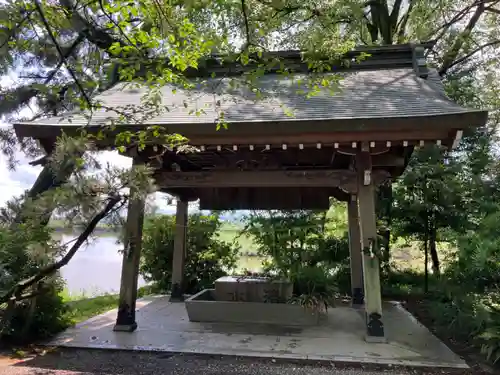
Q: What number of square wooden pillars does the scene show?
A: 4